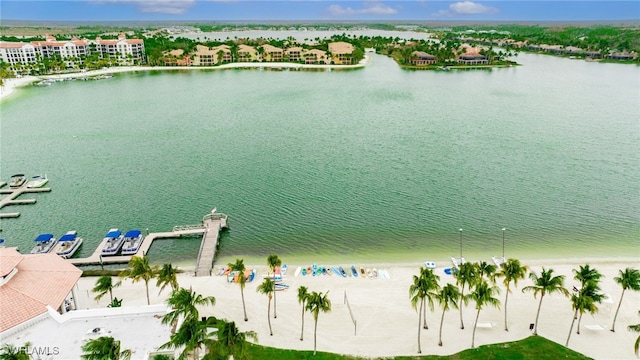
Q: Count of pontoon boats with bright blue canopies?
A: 4